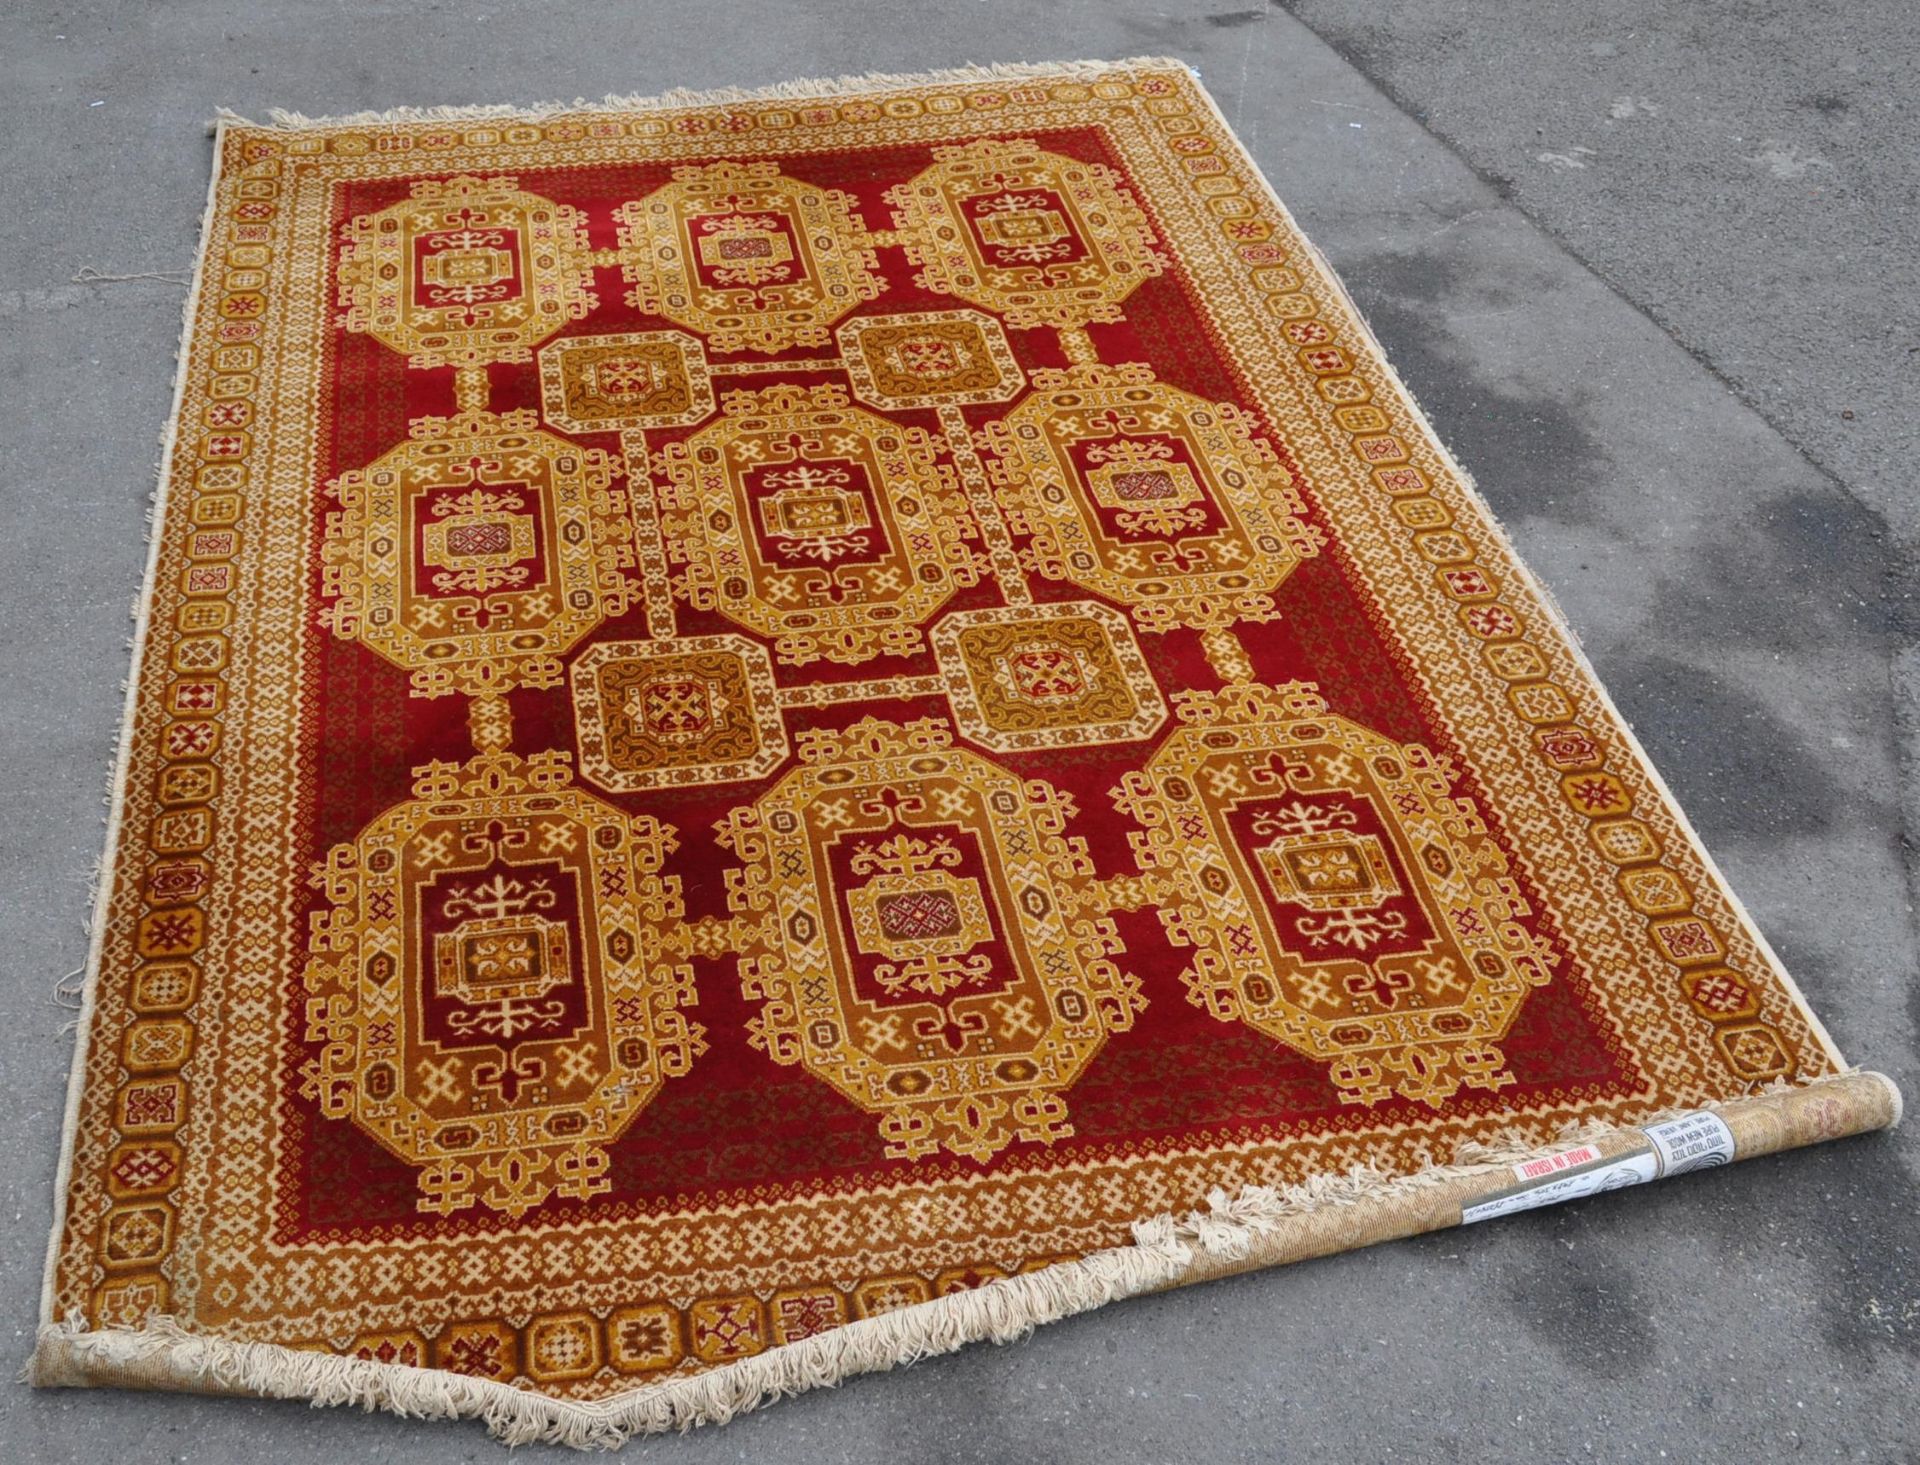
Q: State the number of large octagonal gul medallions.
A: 9